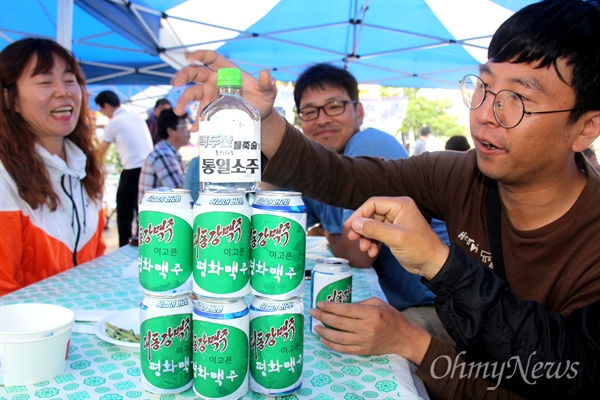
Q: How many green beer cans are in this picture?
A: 7